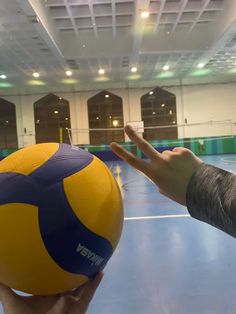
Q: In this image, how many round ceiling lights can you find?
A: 8